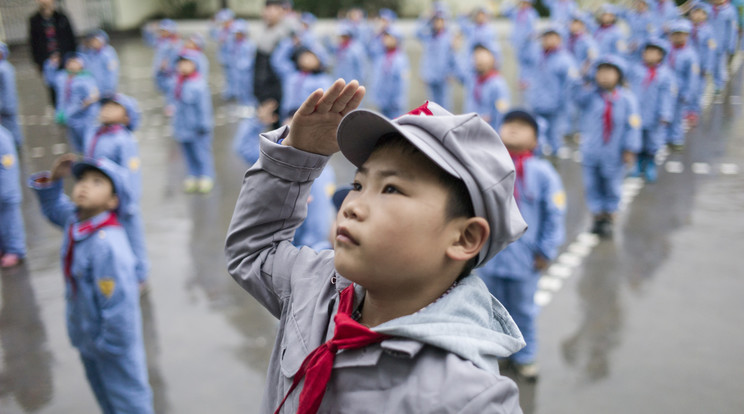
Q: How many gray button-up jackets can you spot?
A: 1